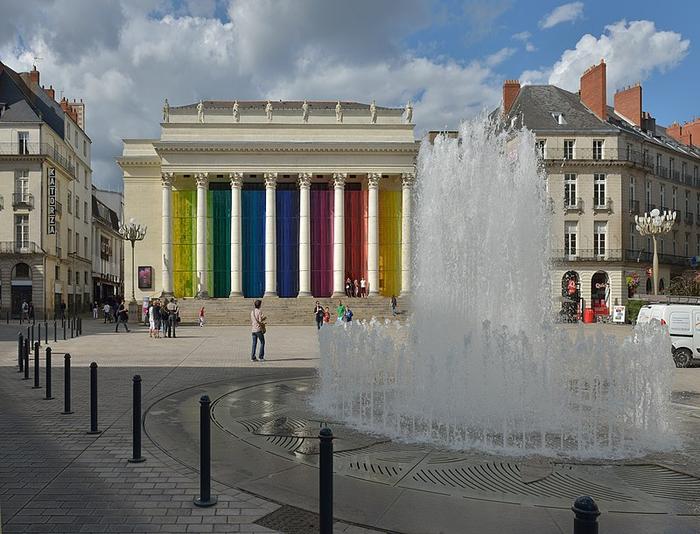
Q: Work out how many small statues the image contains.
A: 8